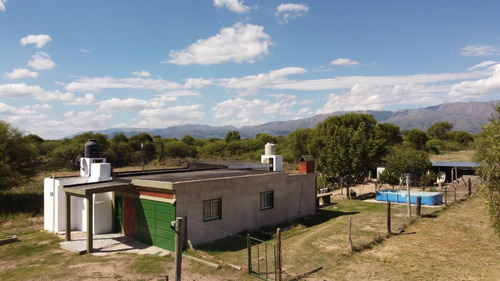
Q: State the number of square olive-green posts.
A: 2